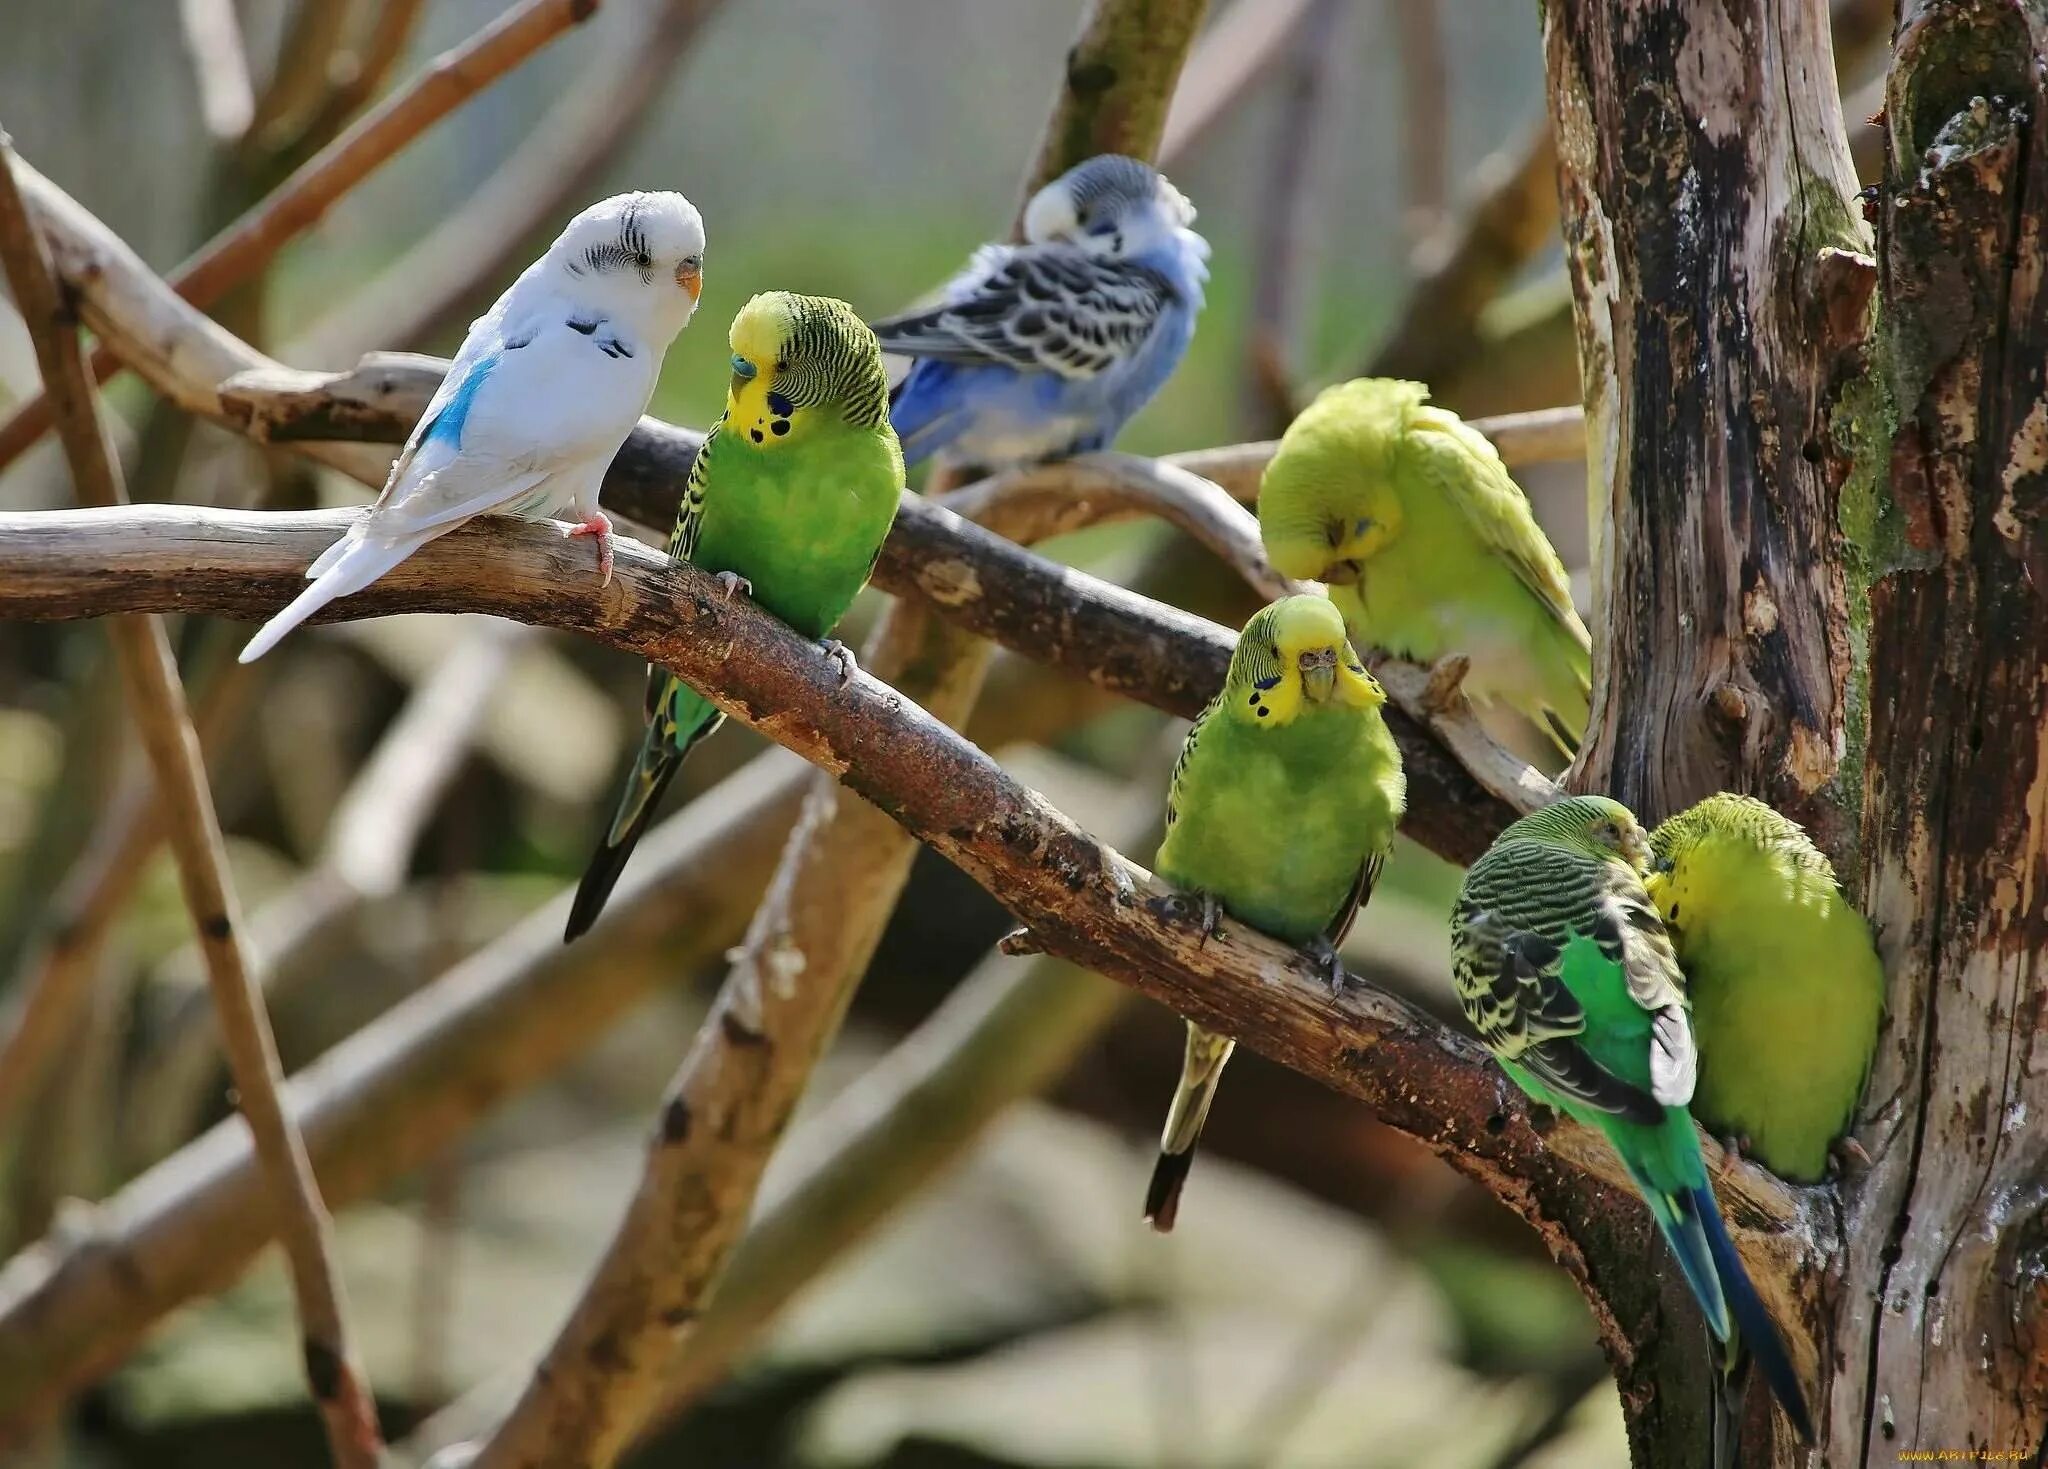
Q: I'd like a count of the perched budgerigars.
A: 7